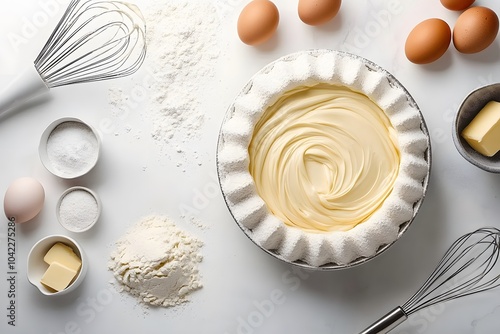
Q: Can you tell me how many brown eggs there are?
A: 5